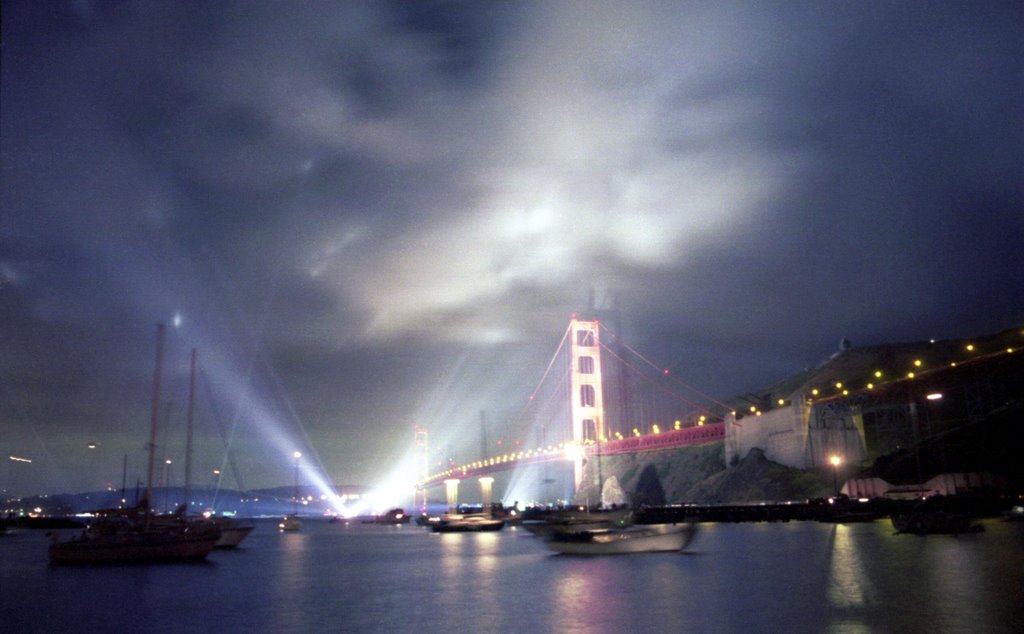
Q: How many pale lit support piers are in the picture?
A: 2